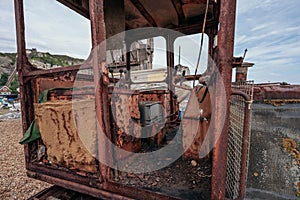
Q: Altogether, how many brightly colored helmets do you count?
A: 0